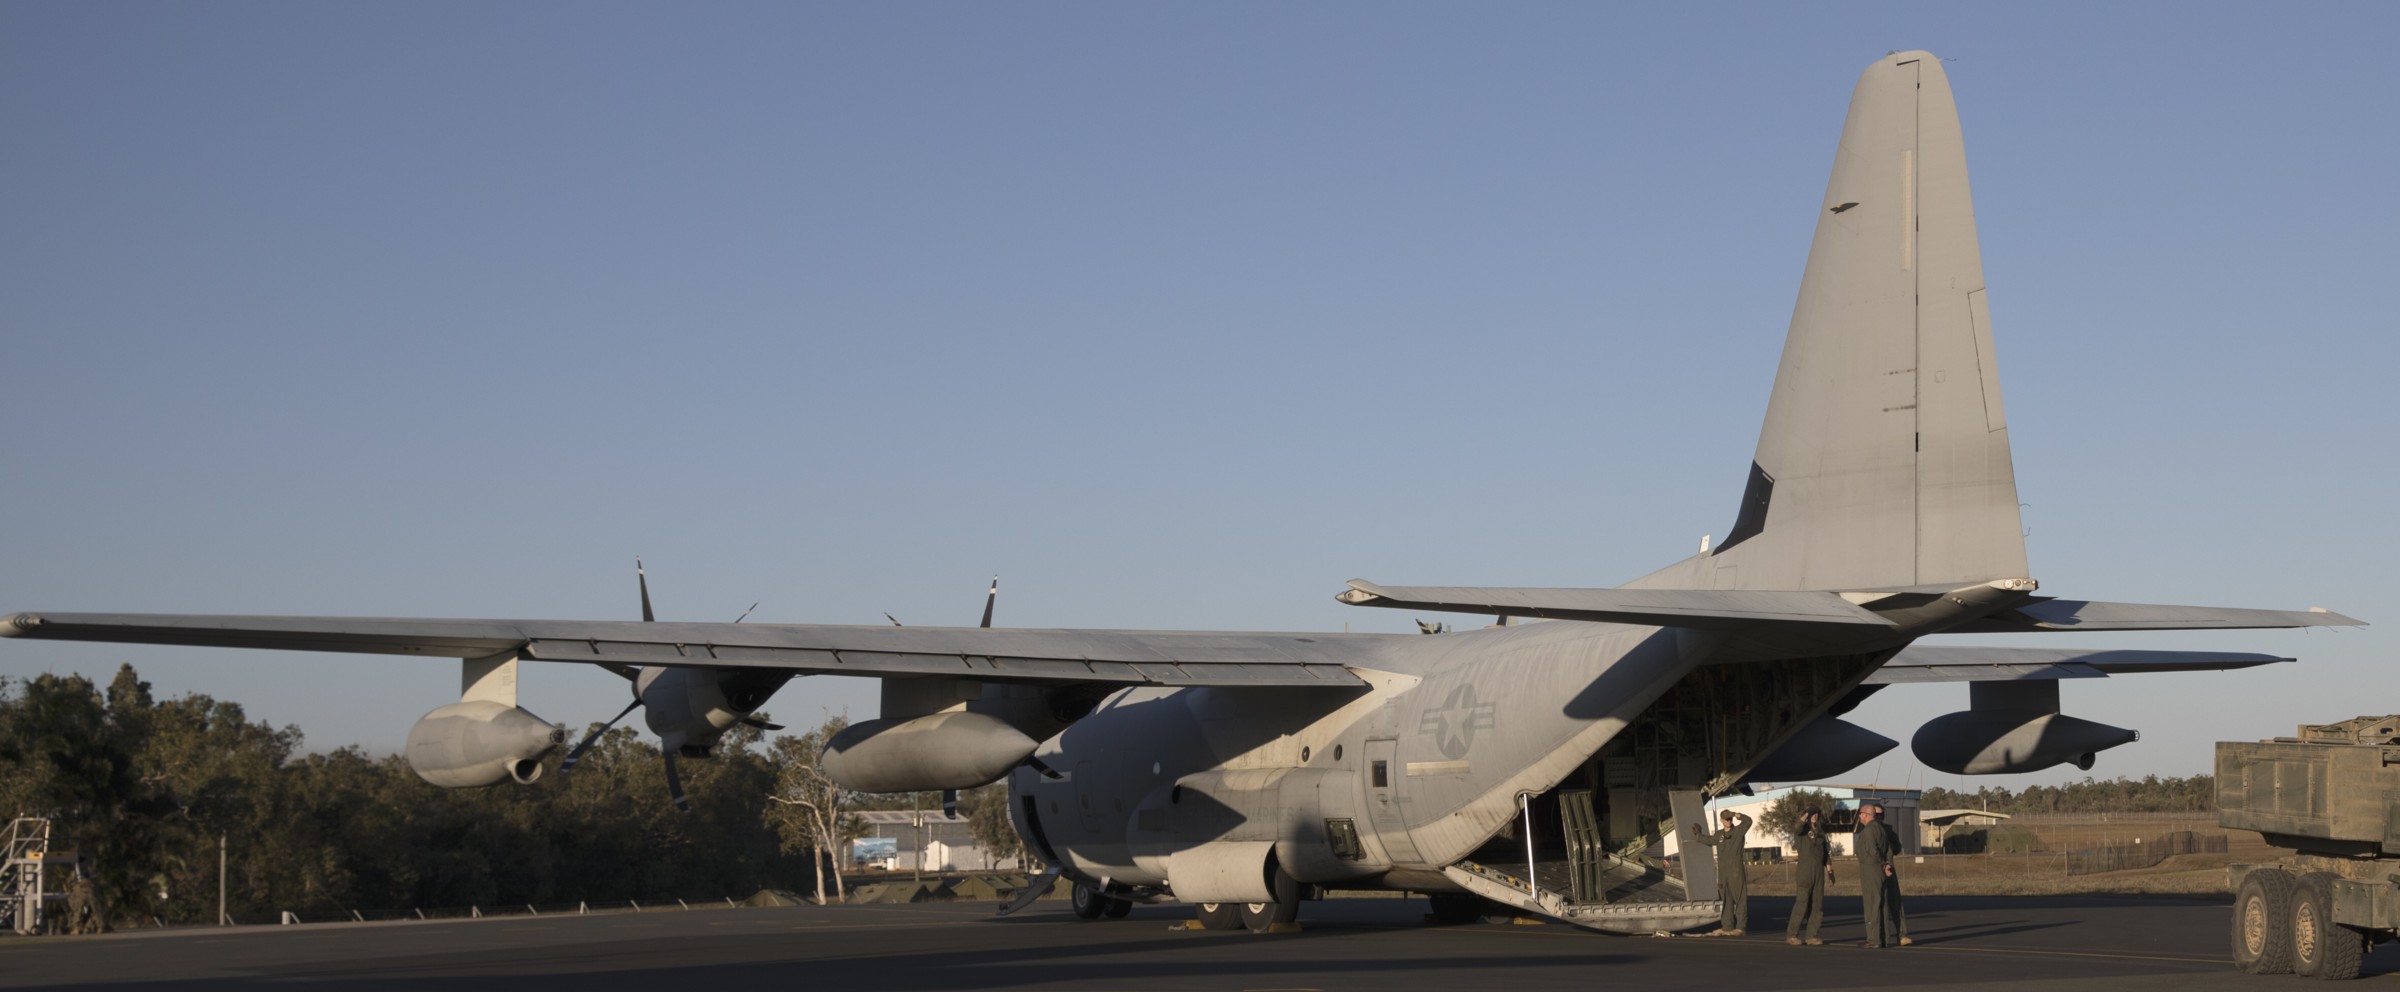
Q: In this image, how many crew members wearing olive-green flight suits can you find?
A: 4